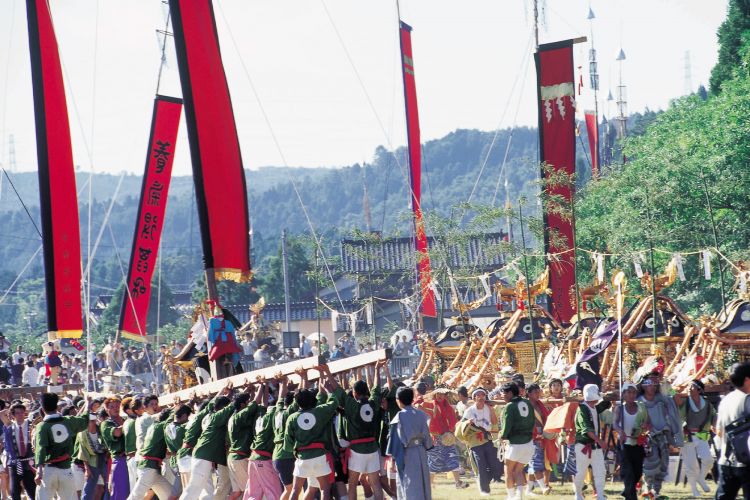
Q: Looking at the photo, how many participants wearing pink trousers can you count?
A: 1